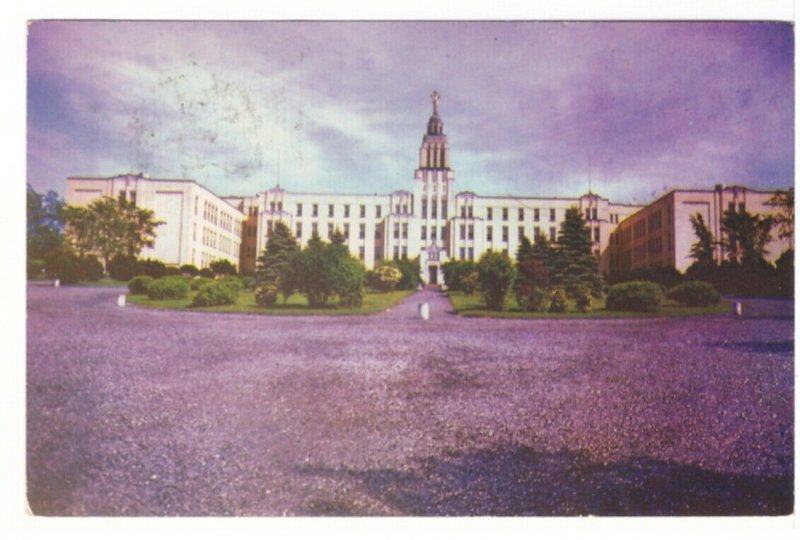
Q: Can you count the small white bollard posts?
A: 4